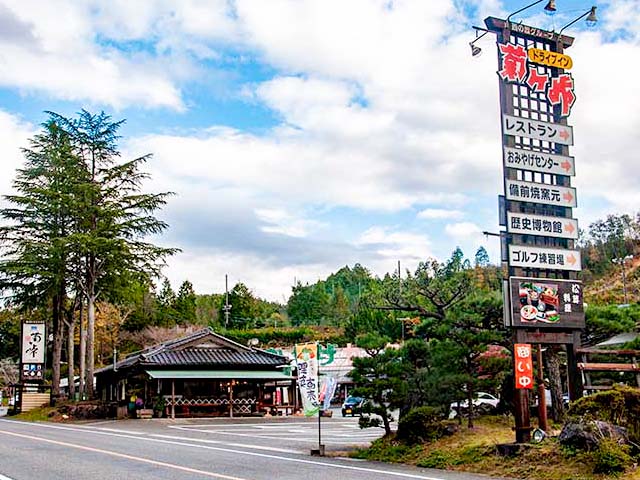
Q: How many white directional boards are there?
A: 5